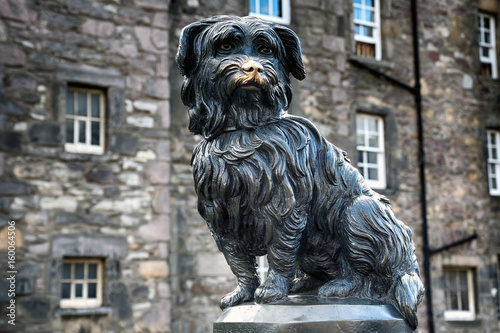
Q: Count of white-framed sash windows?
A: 8